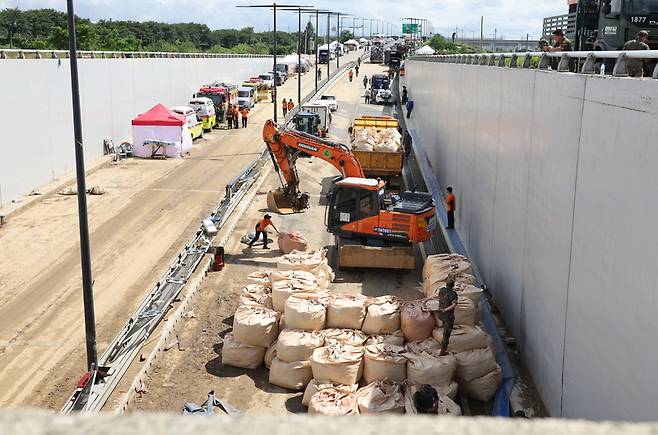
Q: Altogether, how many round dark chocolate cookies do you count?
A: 0